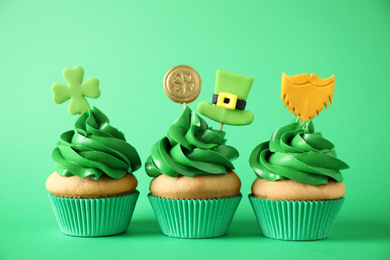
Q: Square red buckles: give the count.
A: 0